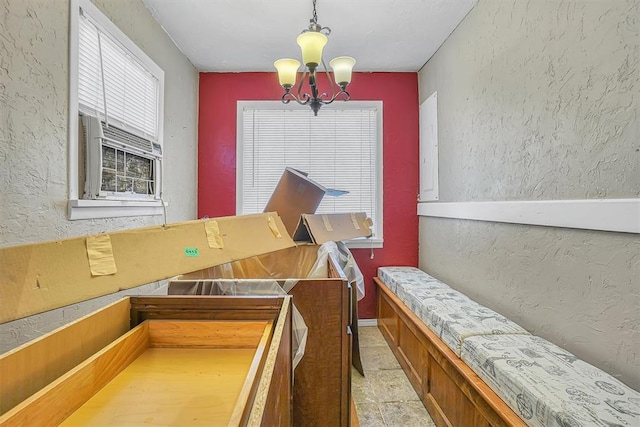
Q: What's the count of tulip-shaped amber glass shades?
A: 3